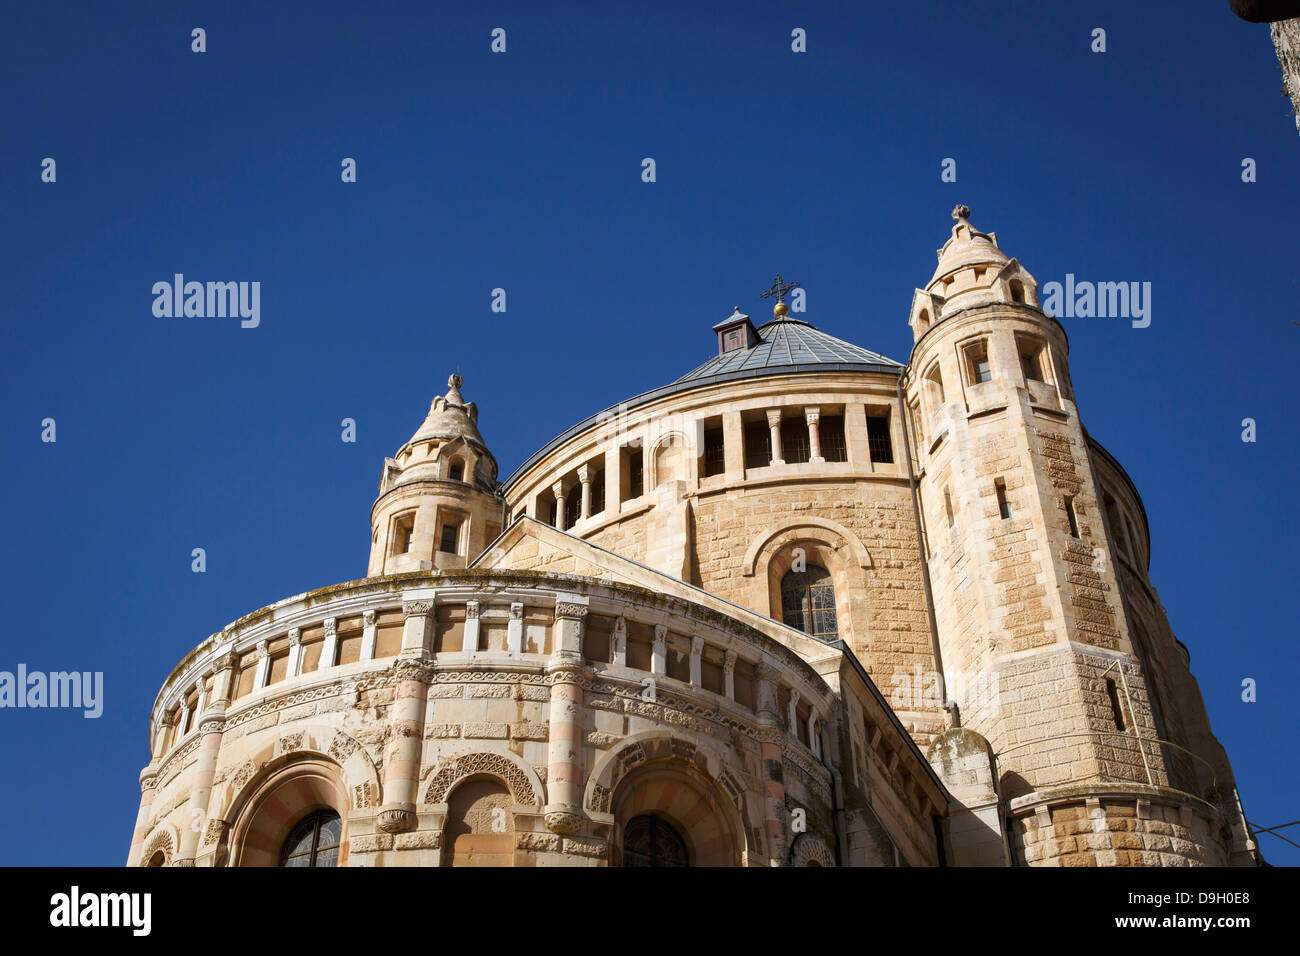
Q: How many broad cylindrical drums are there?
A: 2